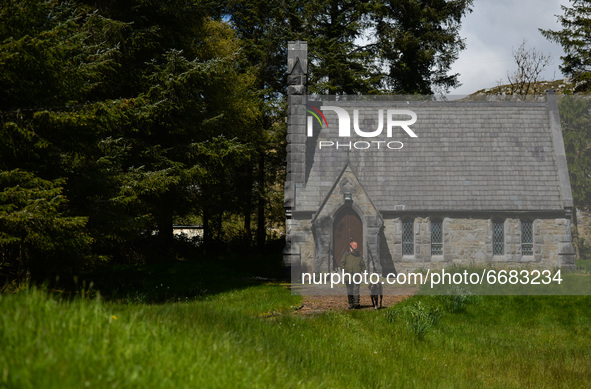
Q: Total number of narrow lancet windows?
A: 4